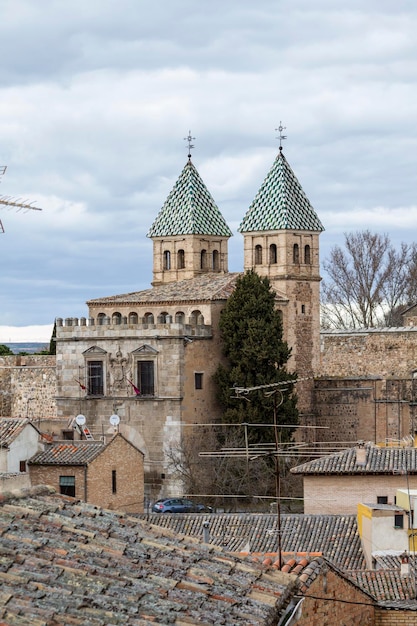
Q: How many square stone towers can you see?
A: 2